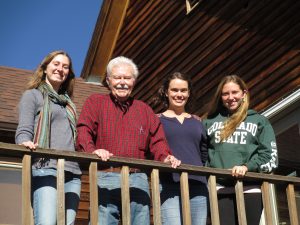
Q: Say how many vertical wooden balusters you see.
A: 10